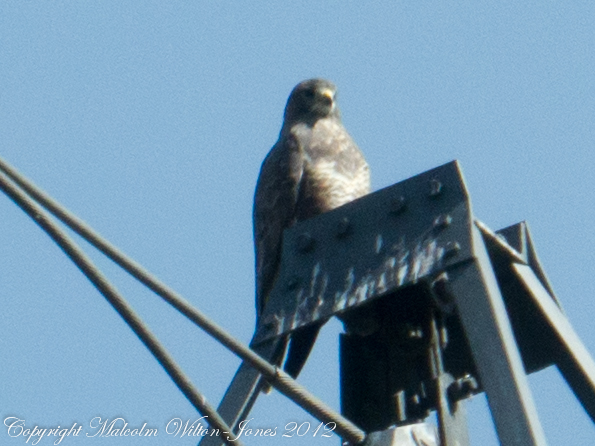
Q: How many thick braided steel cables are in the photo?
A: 2